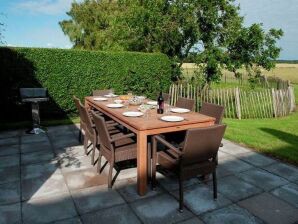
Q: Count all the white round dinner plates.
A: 8